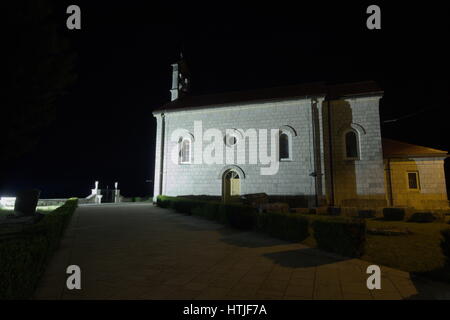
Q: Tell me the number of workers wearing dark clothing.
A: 0